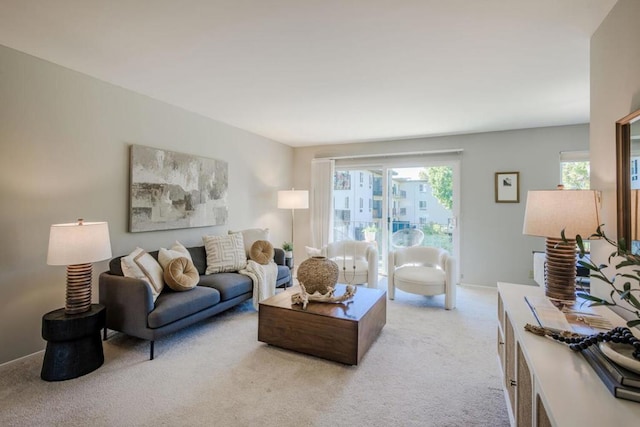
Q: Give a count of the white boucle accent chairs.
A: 2